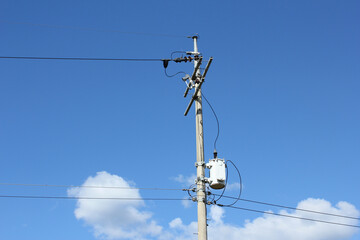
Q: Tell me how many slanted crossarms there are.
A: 2